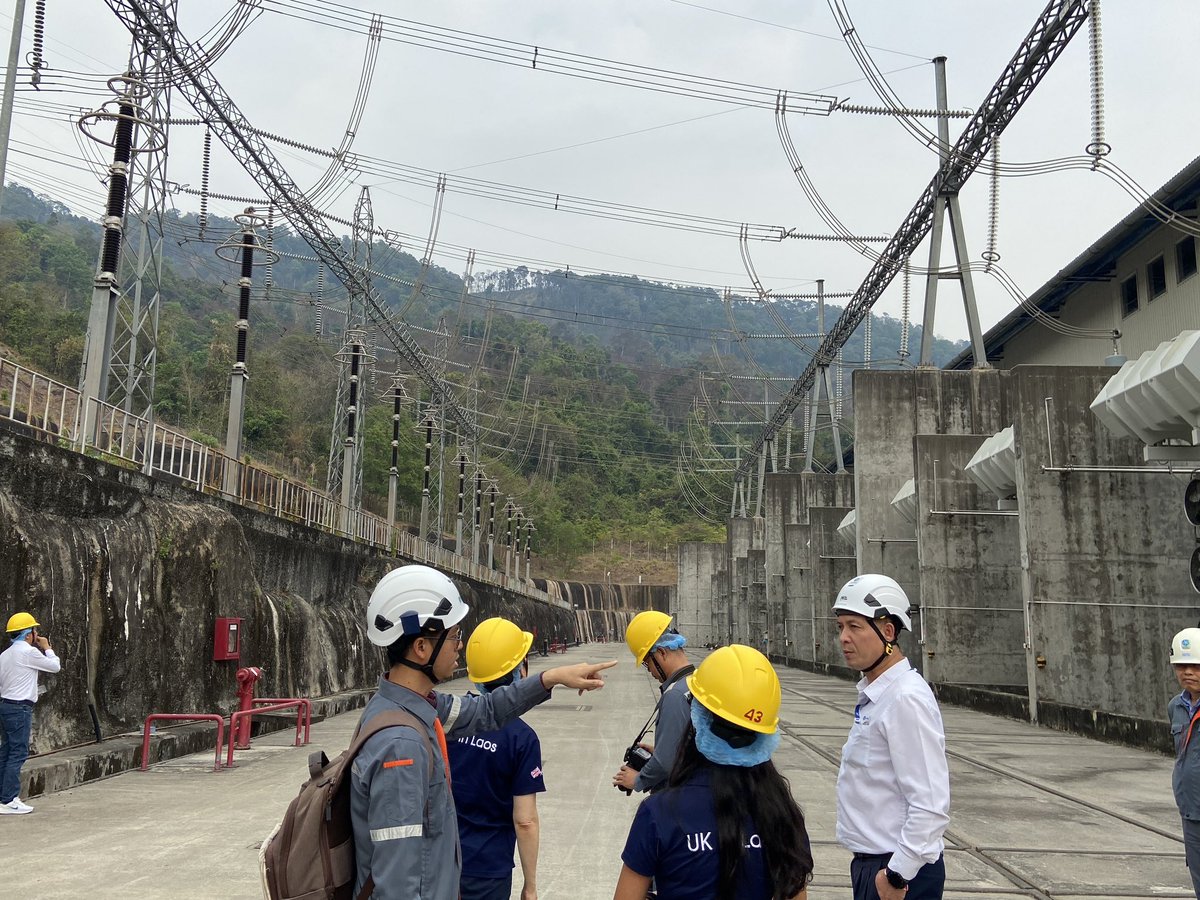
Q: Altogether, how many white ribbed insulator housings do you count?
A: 4